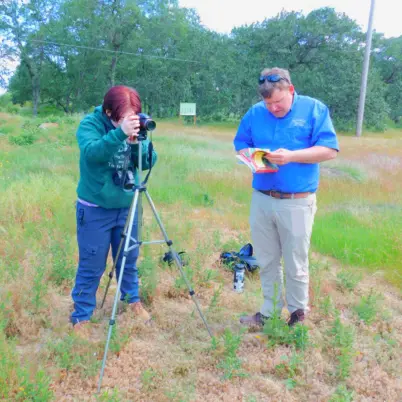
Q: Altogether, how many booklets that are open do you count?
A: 1